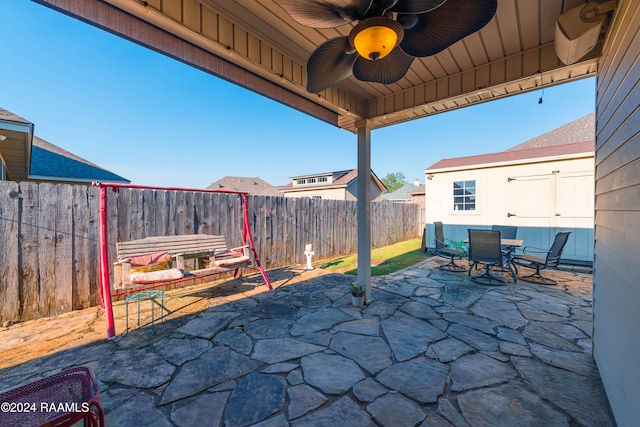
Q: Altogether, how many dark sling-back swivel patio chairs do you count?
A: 4